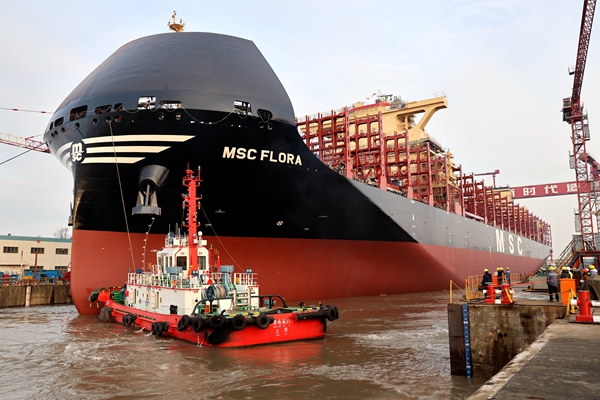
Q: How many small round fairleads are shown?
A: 11